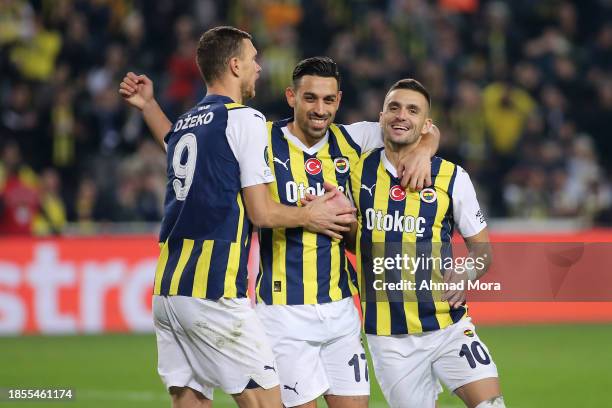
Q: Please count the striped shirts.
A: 3